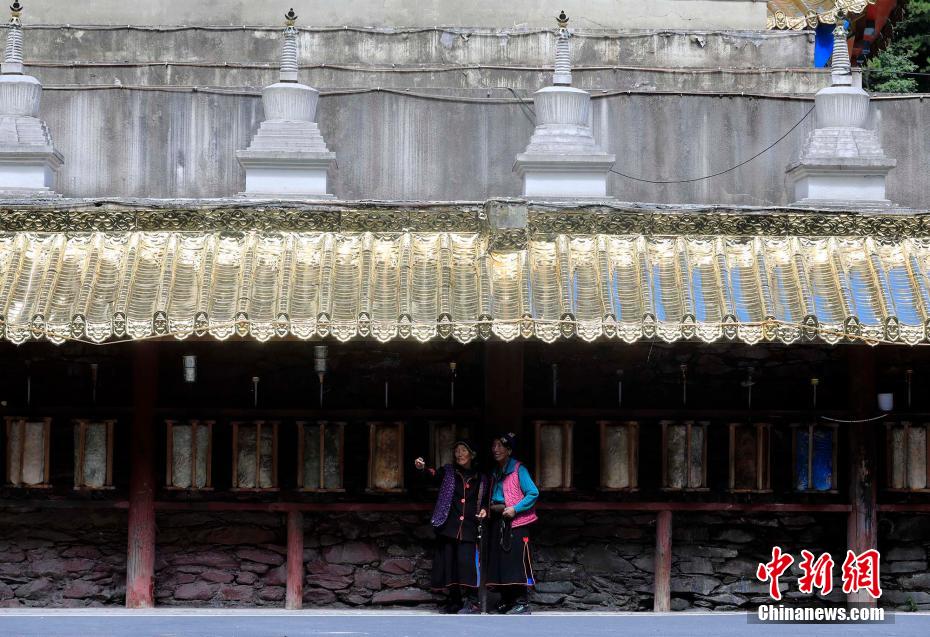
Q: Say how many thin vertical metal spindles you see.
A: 12